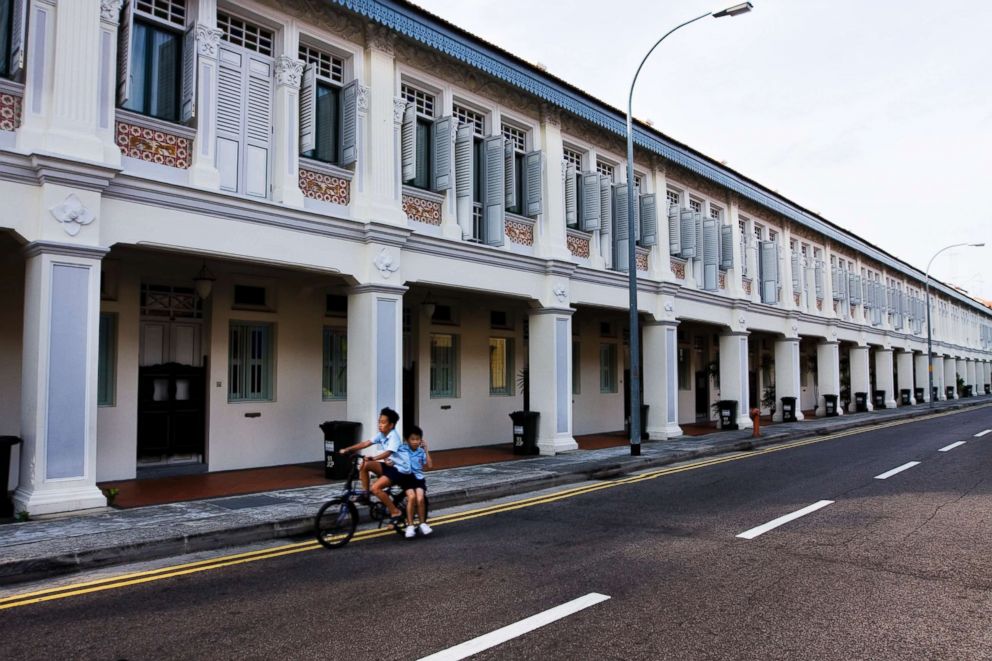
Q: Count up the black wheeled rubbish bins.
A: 15